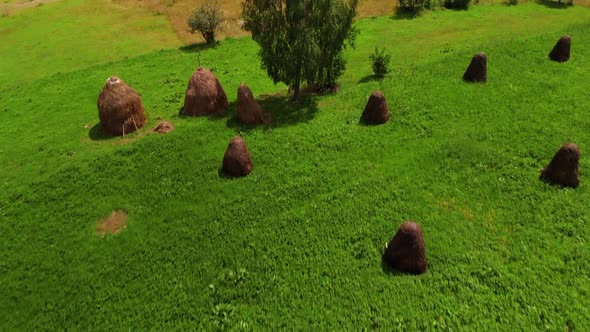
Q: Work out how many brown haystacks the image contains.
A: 9